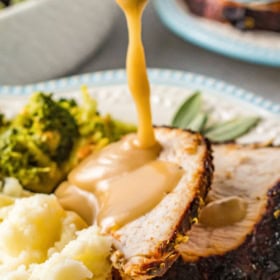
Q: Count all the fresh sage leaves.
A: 3